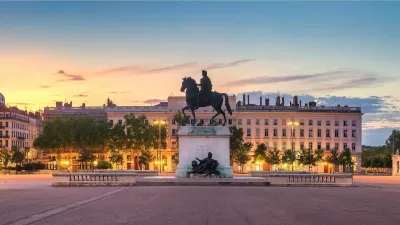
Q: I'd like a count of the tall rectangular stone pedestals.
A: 1